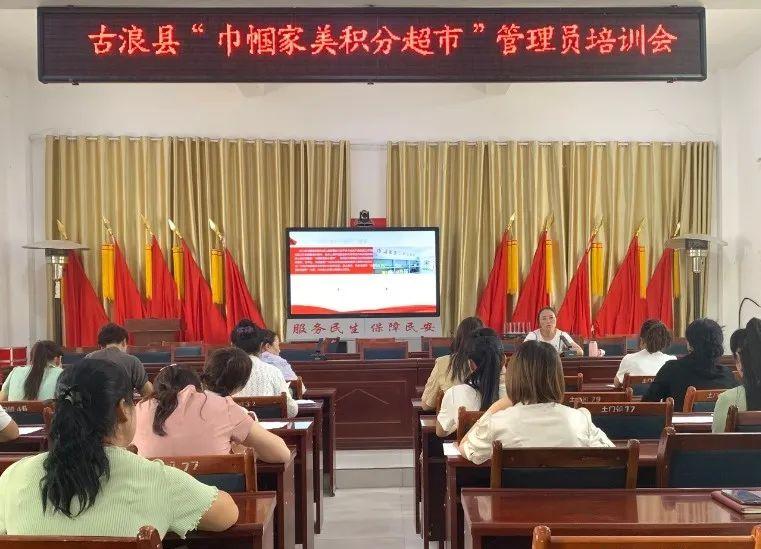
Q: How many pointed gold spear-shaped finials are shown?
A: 10